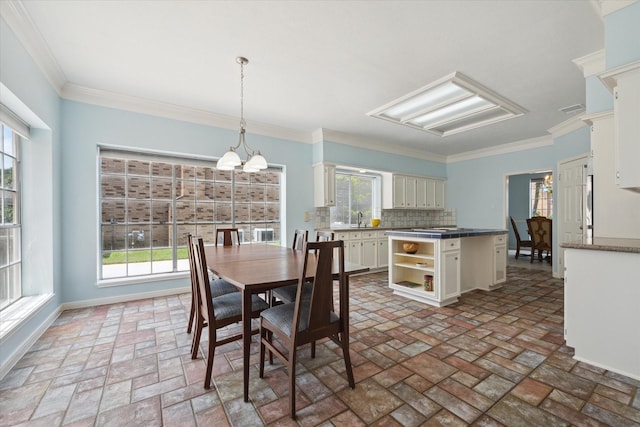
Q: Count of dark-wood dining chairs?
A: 8